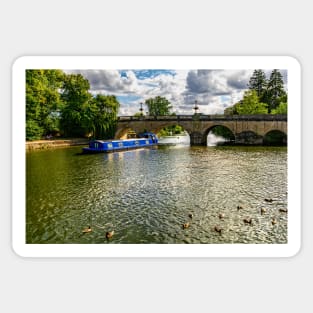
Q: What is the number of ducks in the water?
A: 12